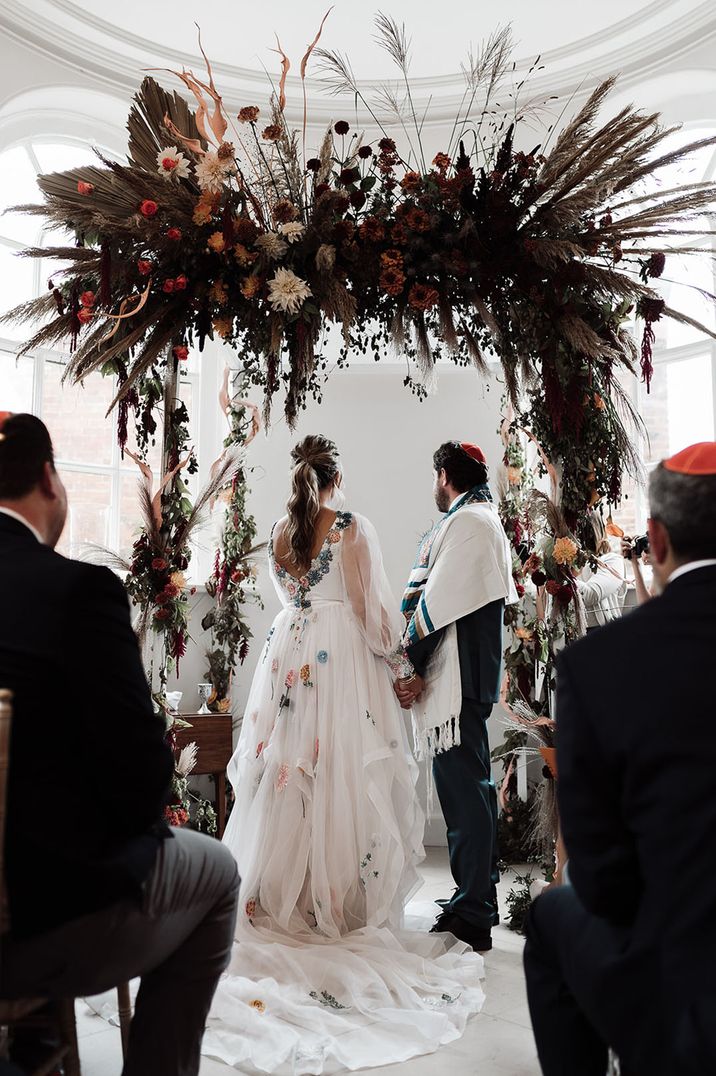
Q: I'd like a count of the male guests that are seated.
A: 2